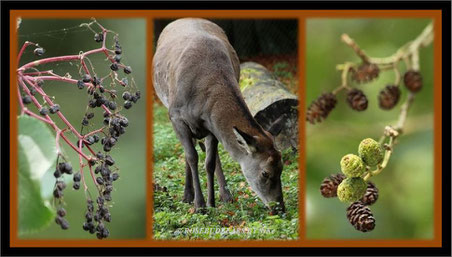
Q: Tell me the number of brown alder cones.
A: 8